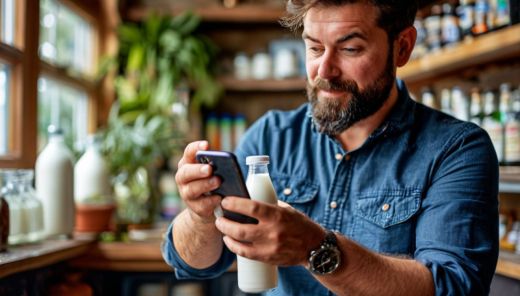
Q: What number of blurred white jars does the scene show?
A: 3